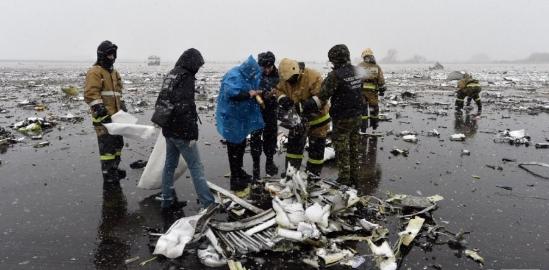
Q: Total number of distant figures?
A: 2